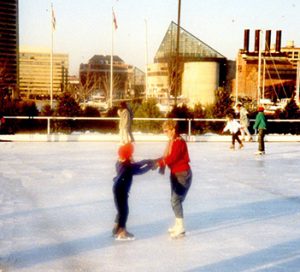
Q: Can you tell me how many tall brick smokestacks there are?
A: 4